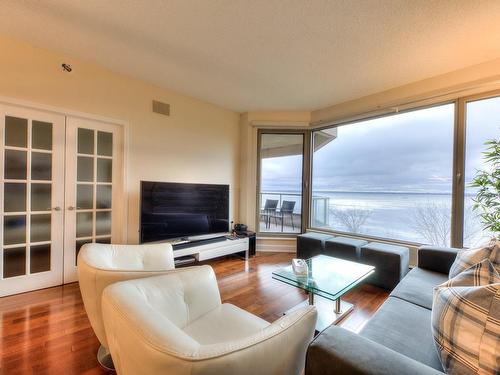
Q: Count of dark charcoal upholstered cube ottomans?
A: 3